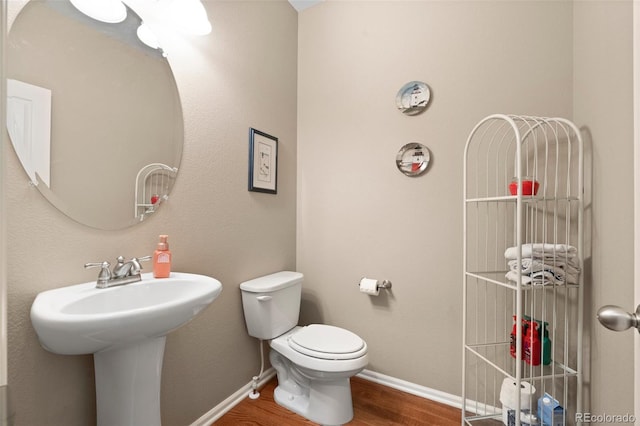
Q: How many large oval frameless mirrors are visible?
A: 1